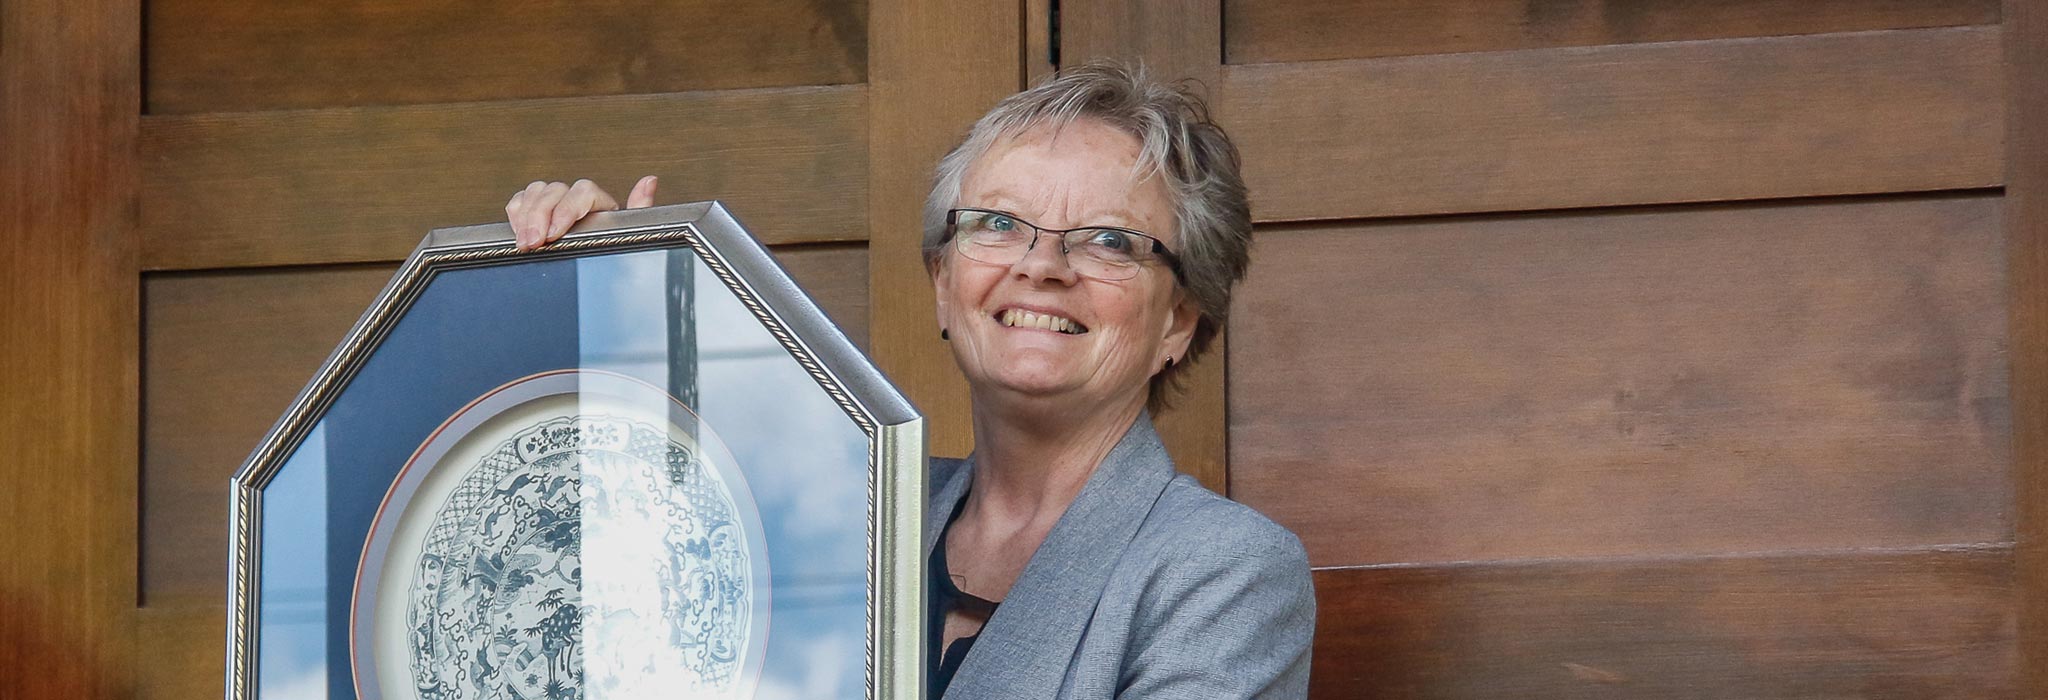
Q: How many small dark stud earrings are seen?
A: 2